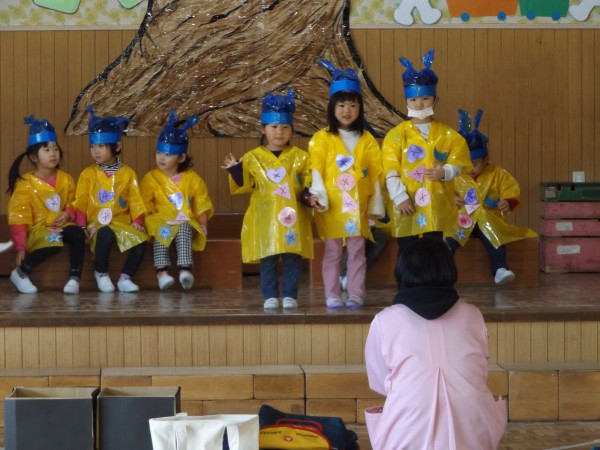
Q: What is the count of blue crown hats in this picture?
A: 7